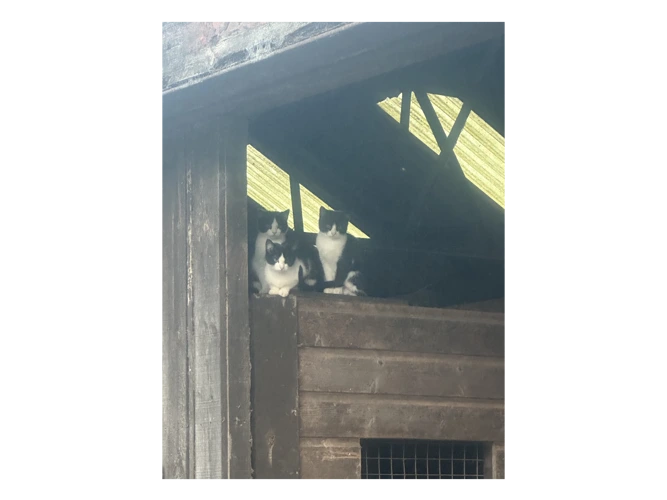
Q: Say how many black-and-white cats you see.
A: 3